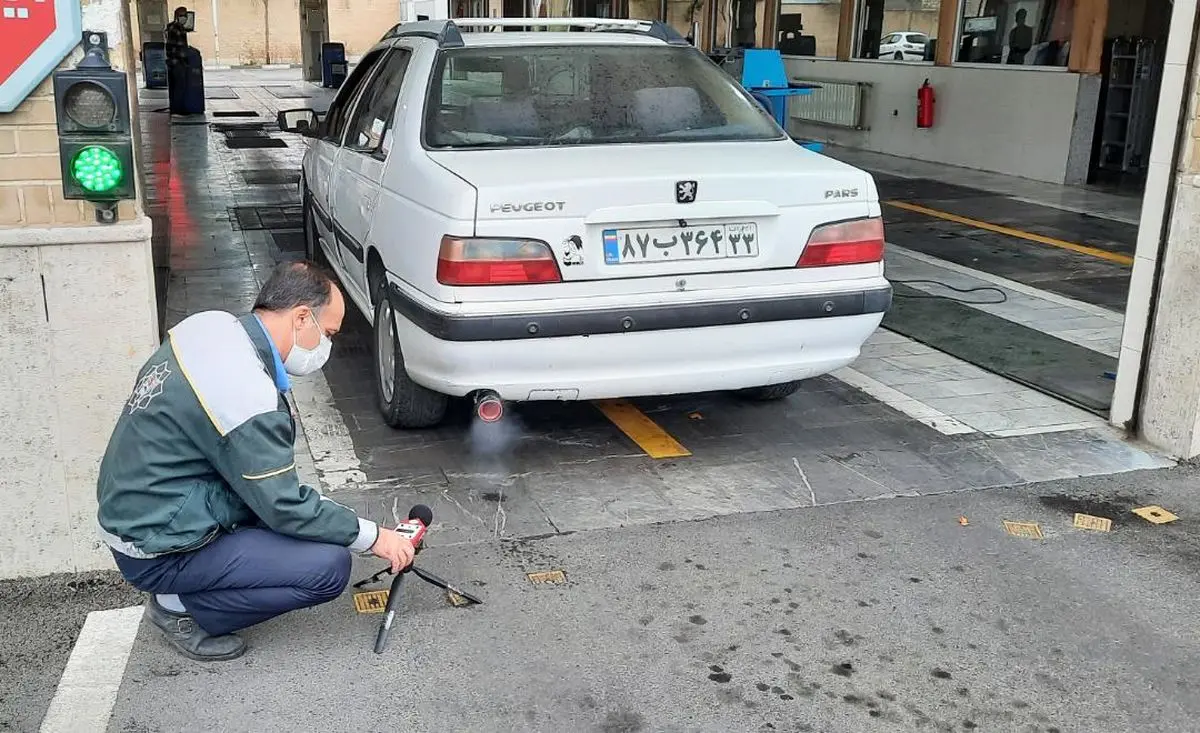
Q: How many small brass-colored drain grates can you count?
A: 6